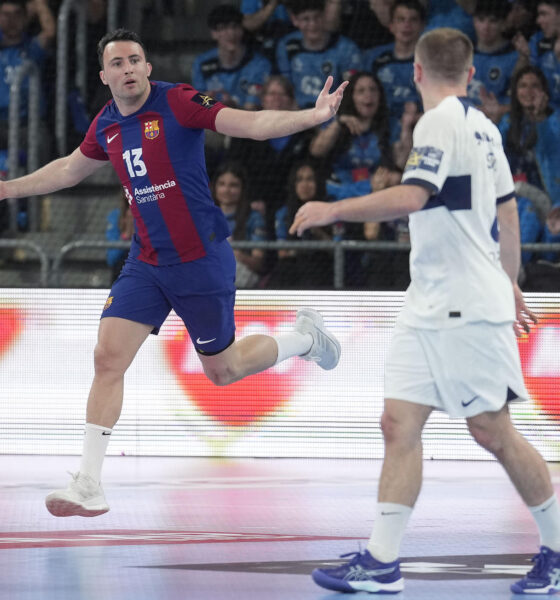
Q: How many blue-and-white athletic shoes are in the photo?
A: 2